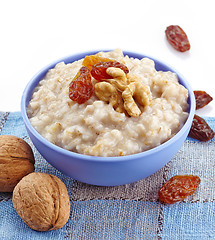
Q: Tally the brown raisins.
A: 6